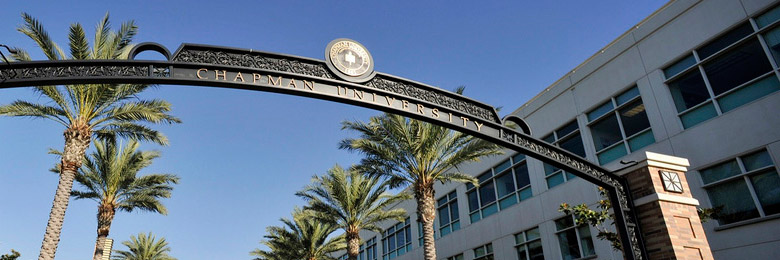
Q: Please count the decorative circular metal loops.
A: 2